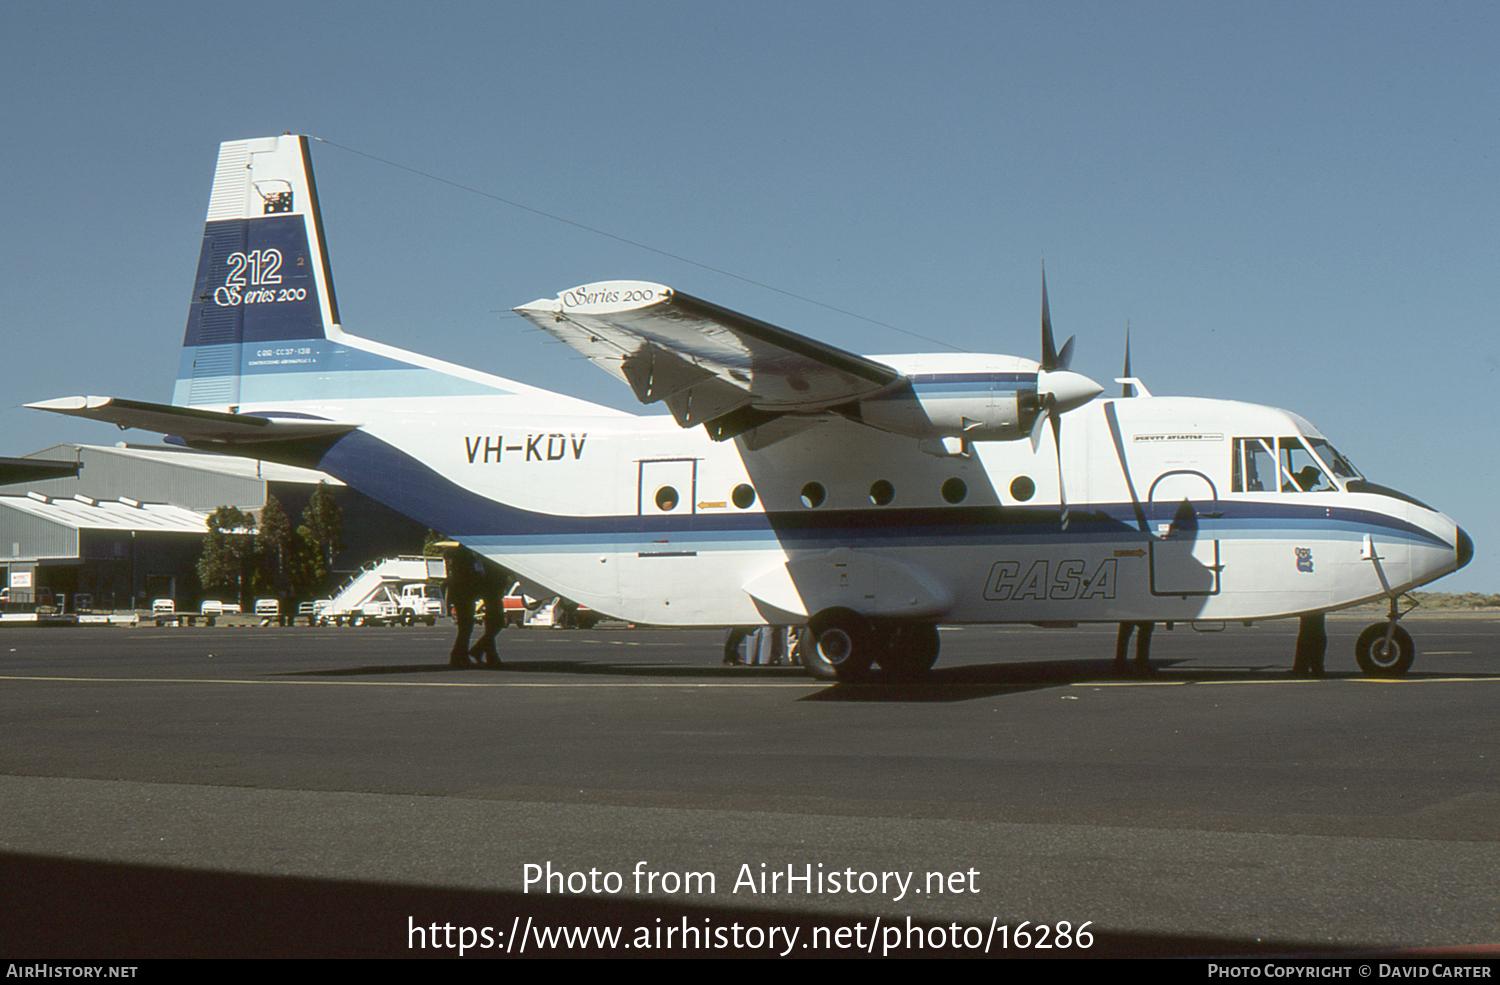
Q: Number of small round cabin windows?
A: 6